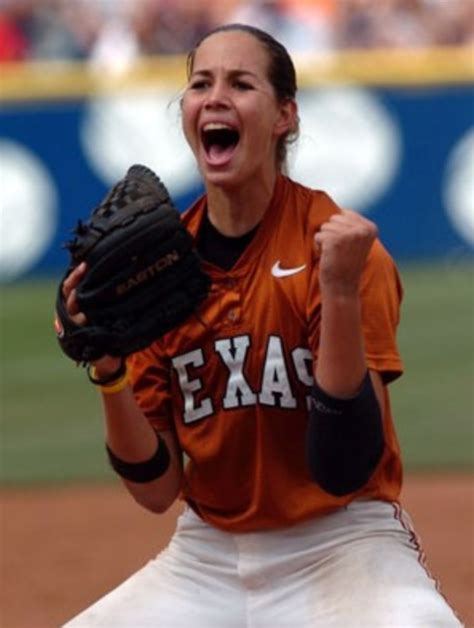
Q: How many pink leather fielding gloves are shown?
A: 0